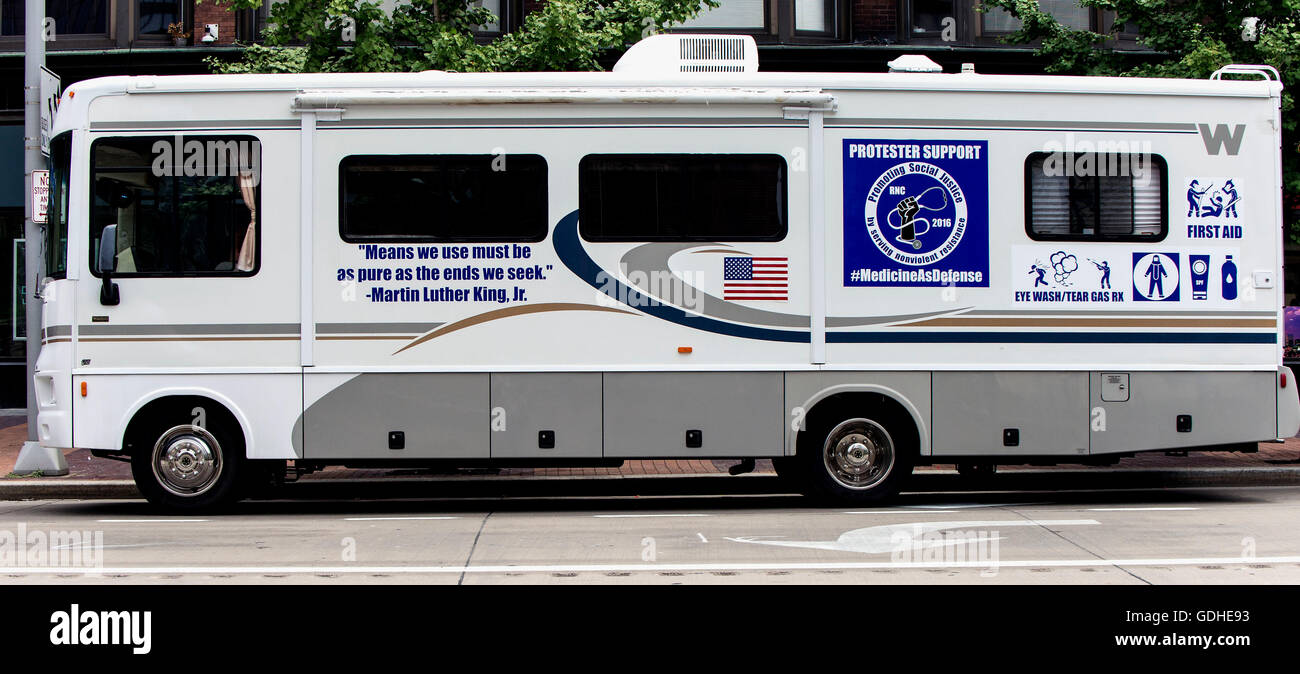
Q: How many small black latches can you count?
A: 5